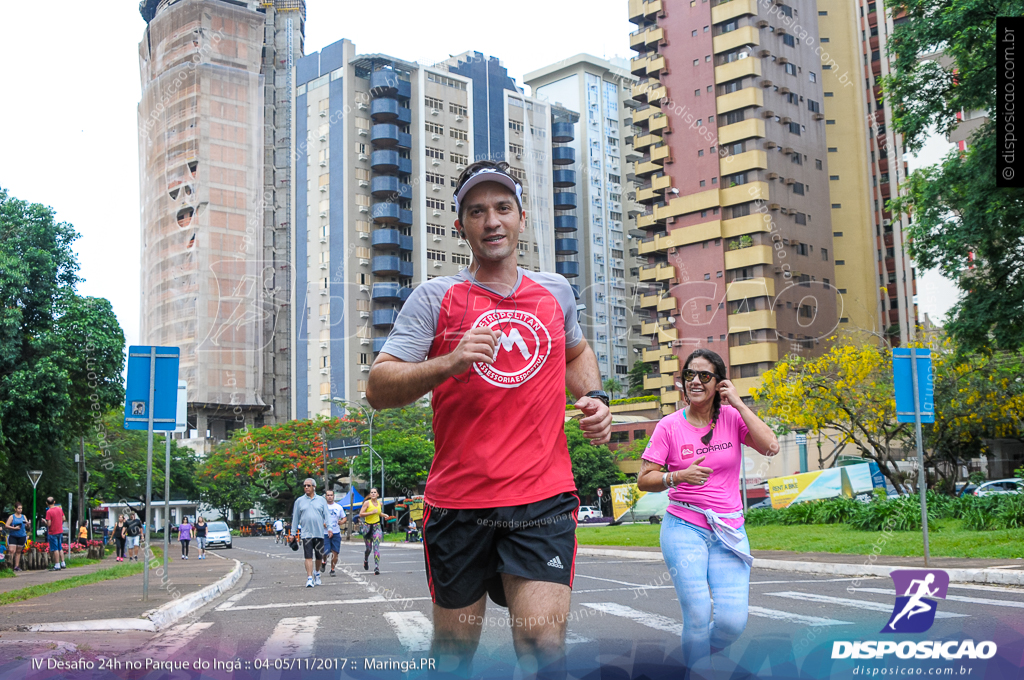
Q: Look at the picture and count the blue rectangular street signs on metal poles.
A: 2